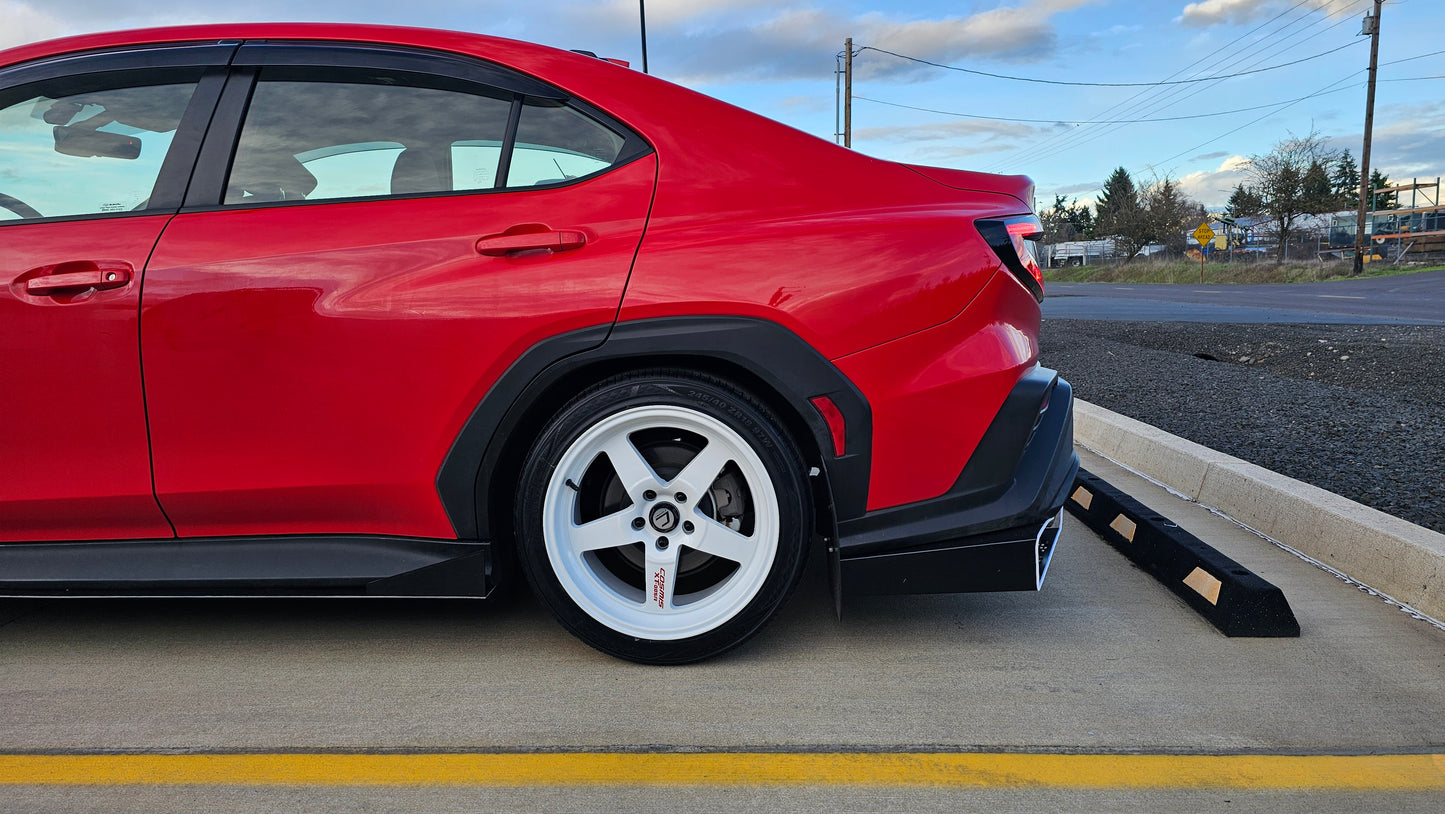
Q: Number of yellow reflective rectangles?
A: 3